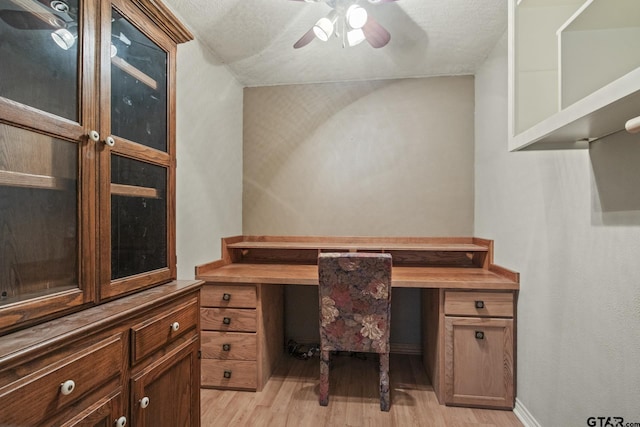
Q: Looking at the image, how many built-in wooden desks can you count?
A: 1